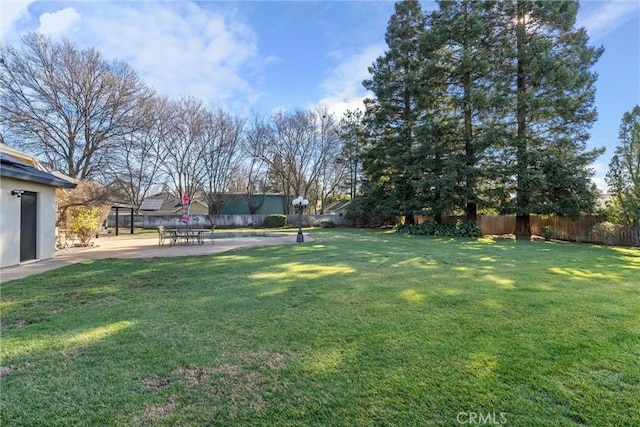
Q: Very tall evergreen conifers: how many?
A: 3